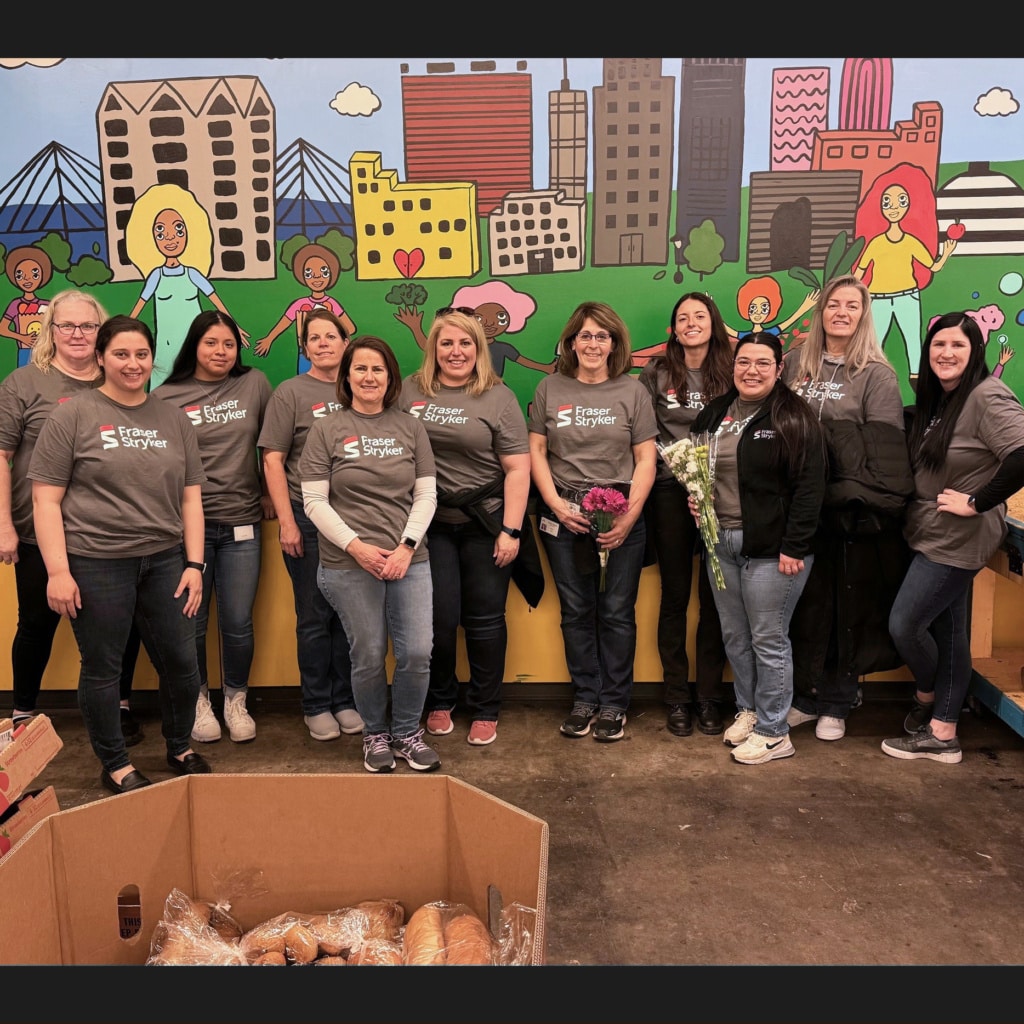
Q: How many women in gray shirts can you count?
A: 11